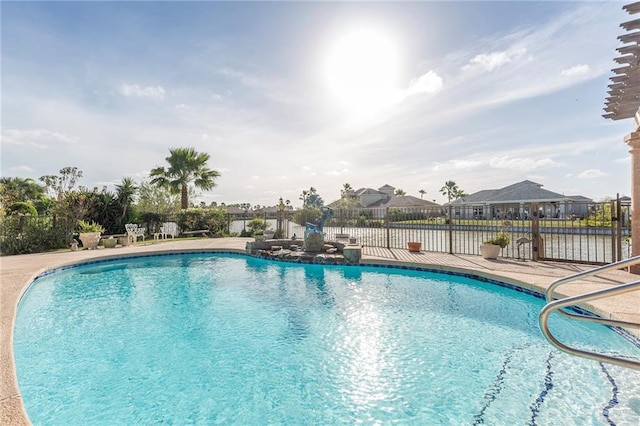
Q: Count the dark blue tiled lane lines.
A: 3